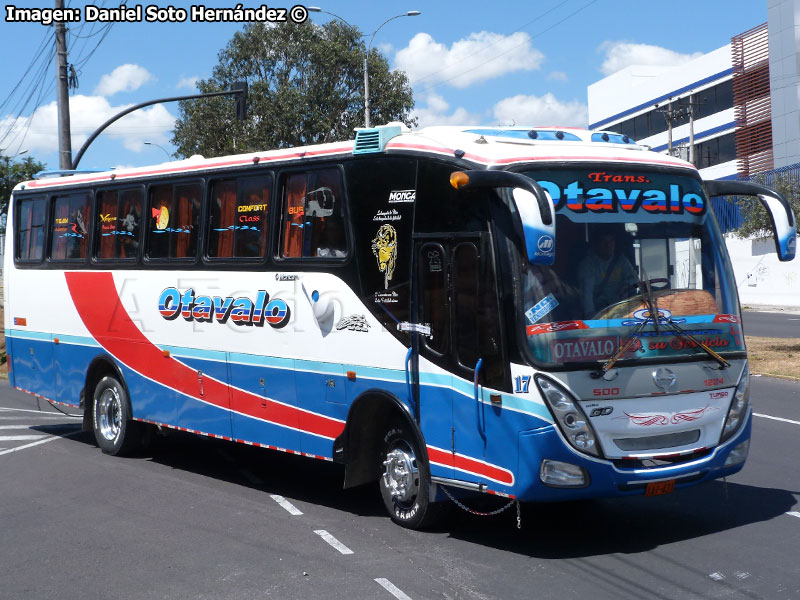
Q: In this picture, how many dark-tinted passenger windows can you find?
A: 6